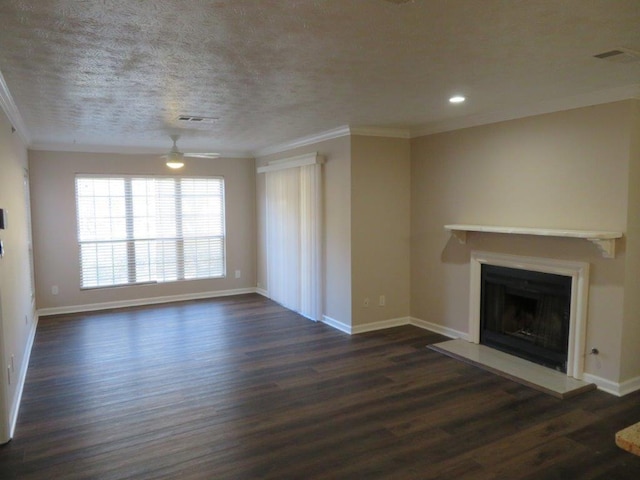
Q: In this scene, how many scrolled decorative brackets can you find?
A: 2